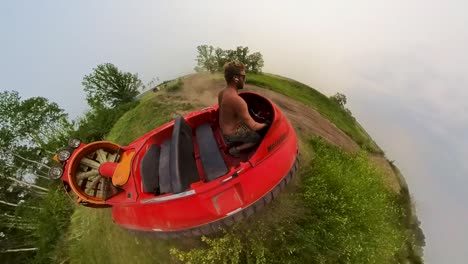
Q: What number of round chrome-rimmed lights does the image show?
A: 3